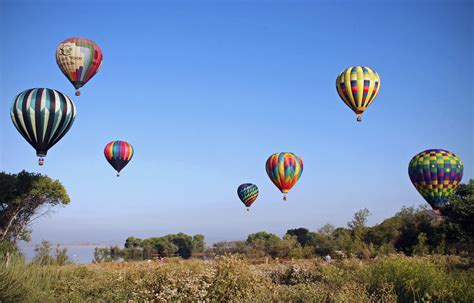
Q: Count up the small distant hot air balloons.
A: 2